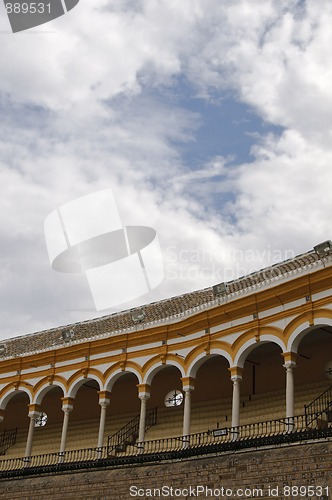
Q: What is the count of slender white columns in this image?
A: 7